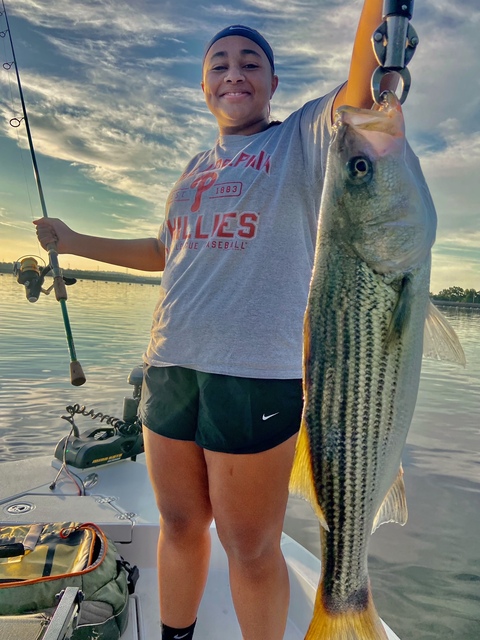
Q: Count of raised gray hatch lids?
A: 1